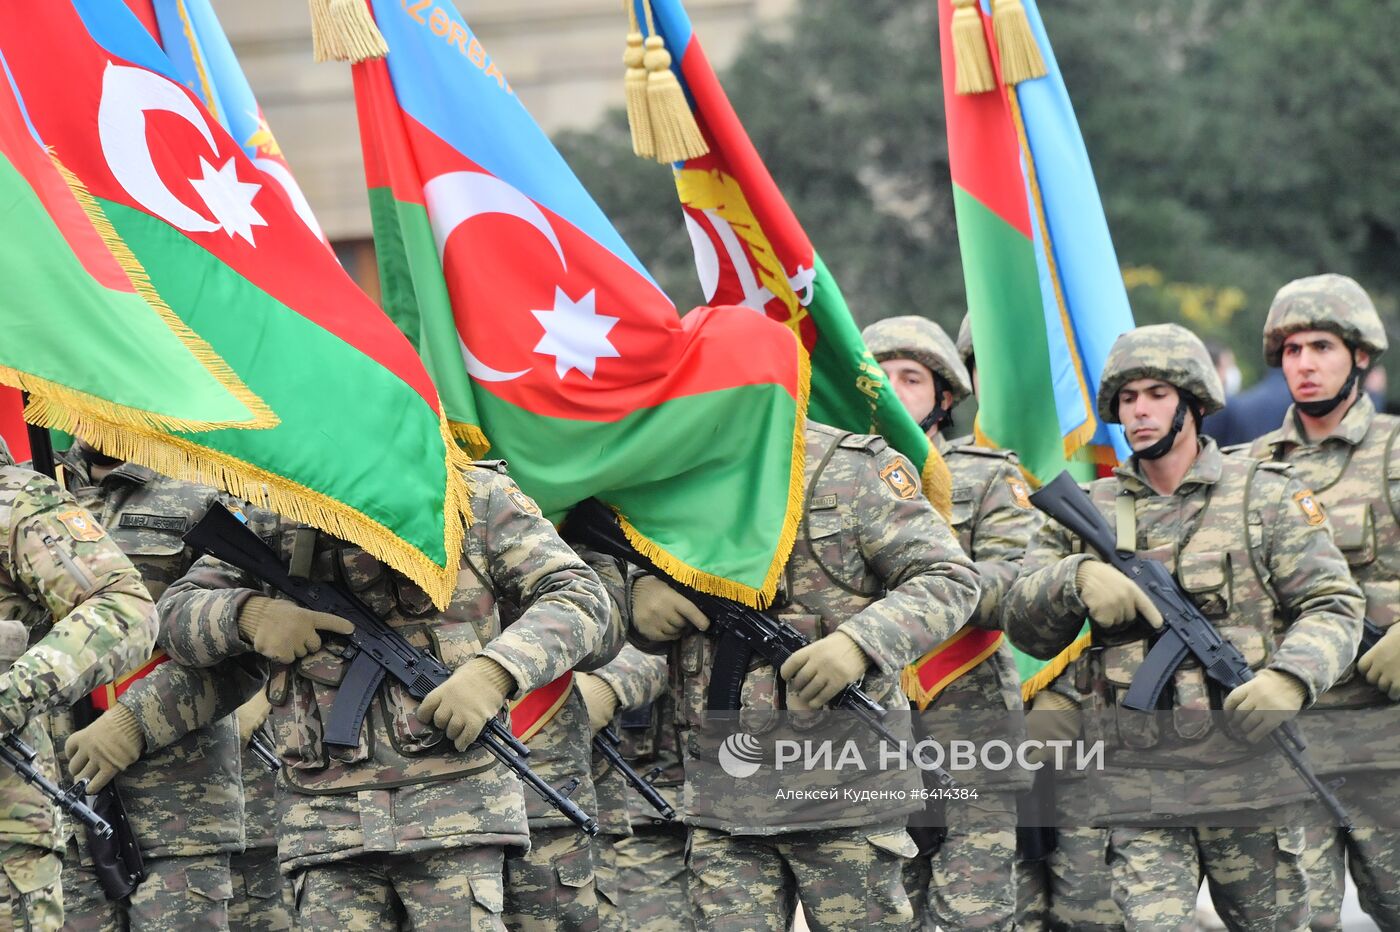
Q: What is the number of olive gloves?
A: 11